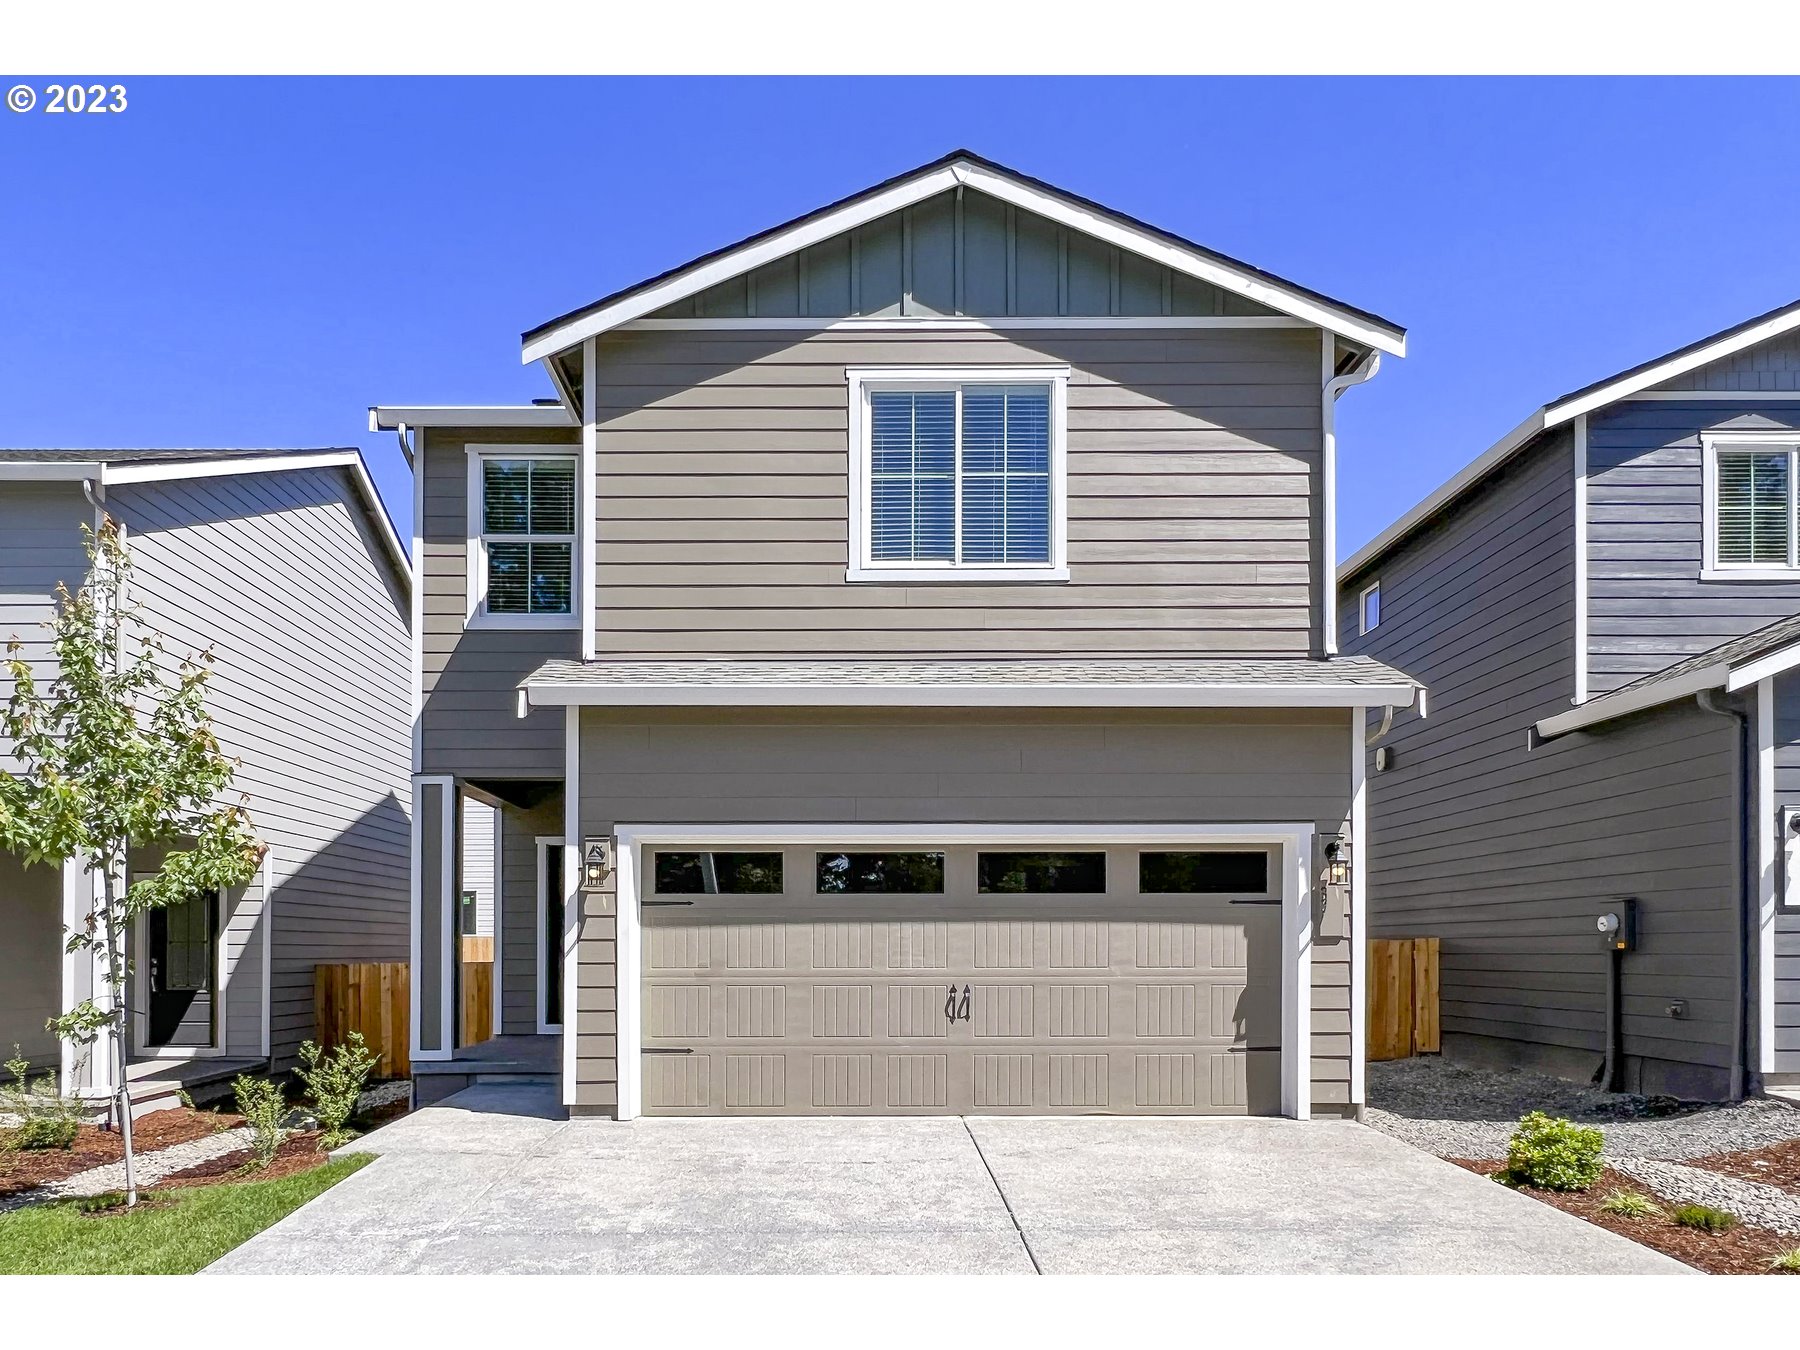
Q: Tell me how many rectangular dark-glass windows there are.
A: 4